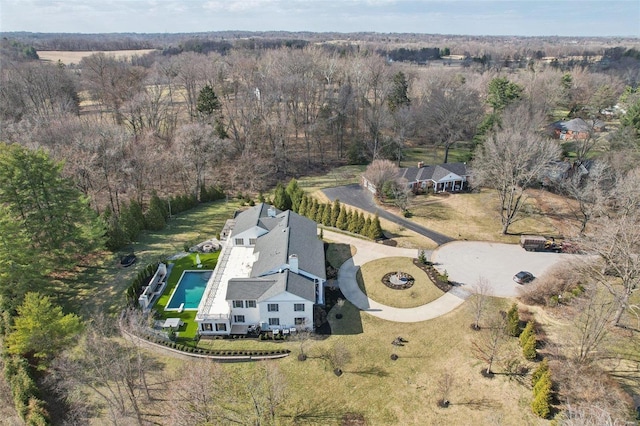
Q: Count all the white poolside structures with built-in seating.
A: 1